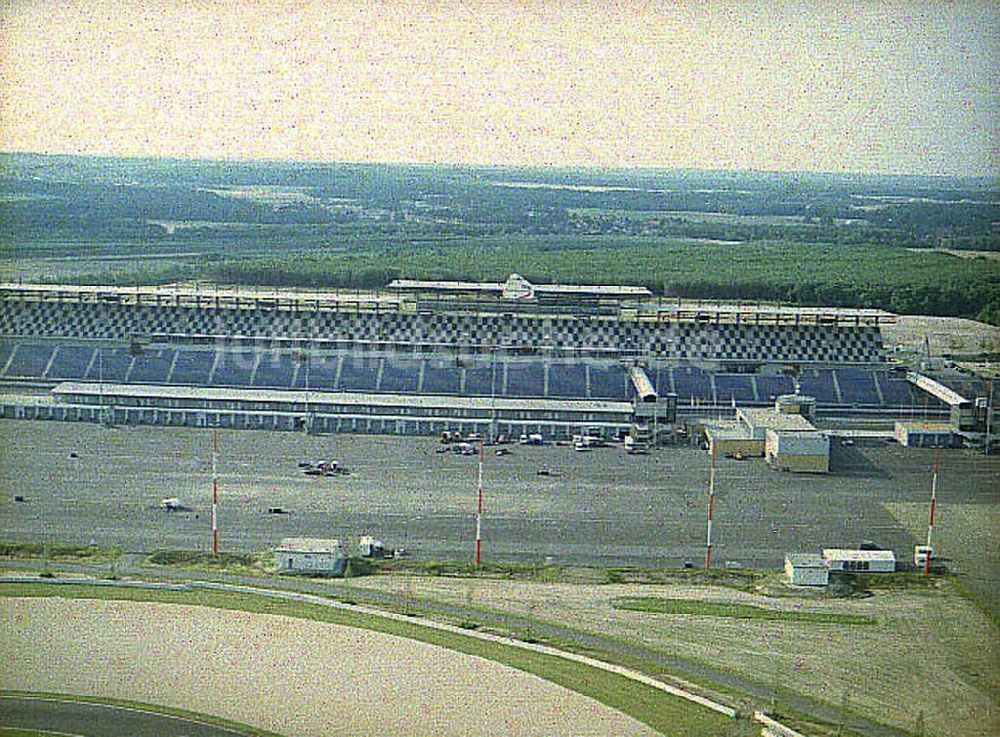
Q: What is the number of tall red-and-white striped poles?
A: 4